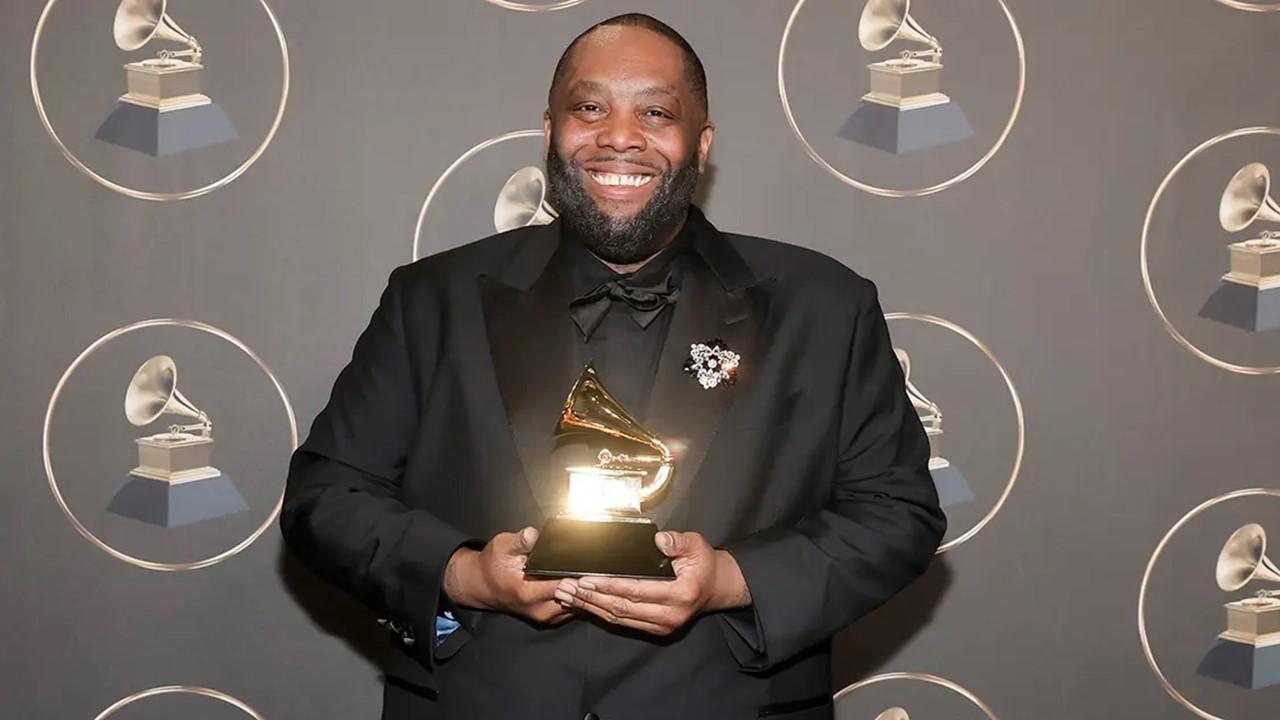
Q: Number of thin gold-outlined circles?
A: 11